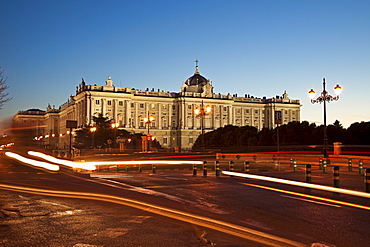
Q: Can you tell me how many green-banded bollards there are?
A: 6